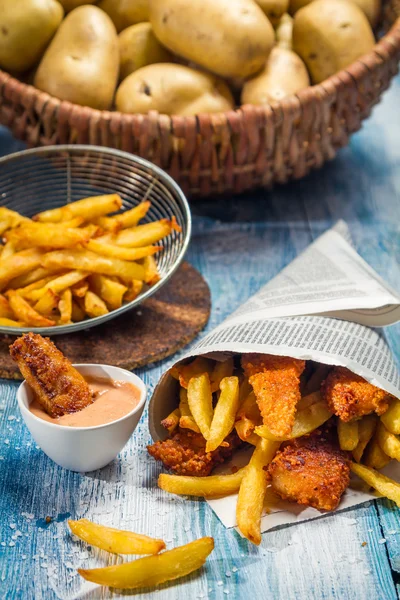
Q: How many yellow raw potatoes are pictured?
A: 11